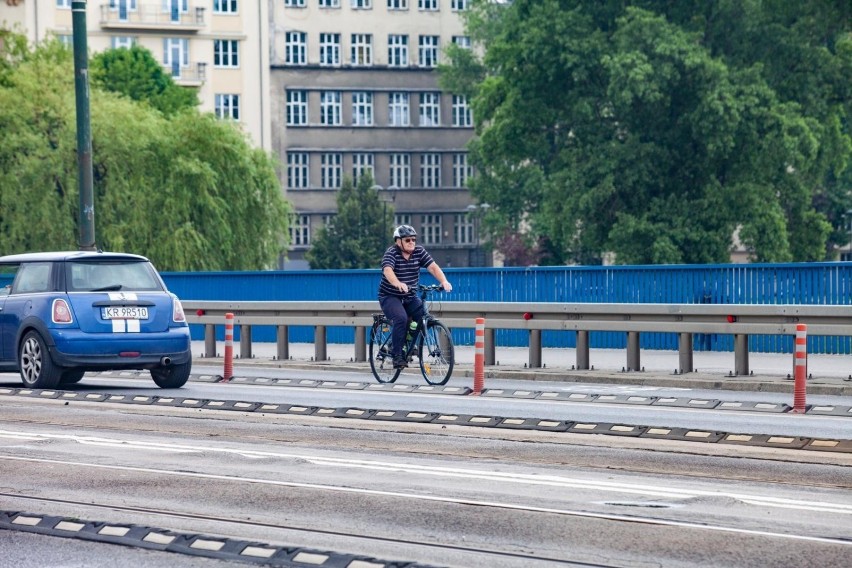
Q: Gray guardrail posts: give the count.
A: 13